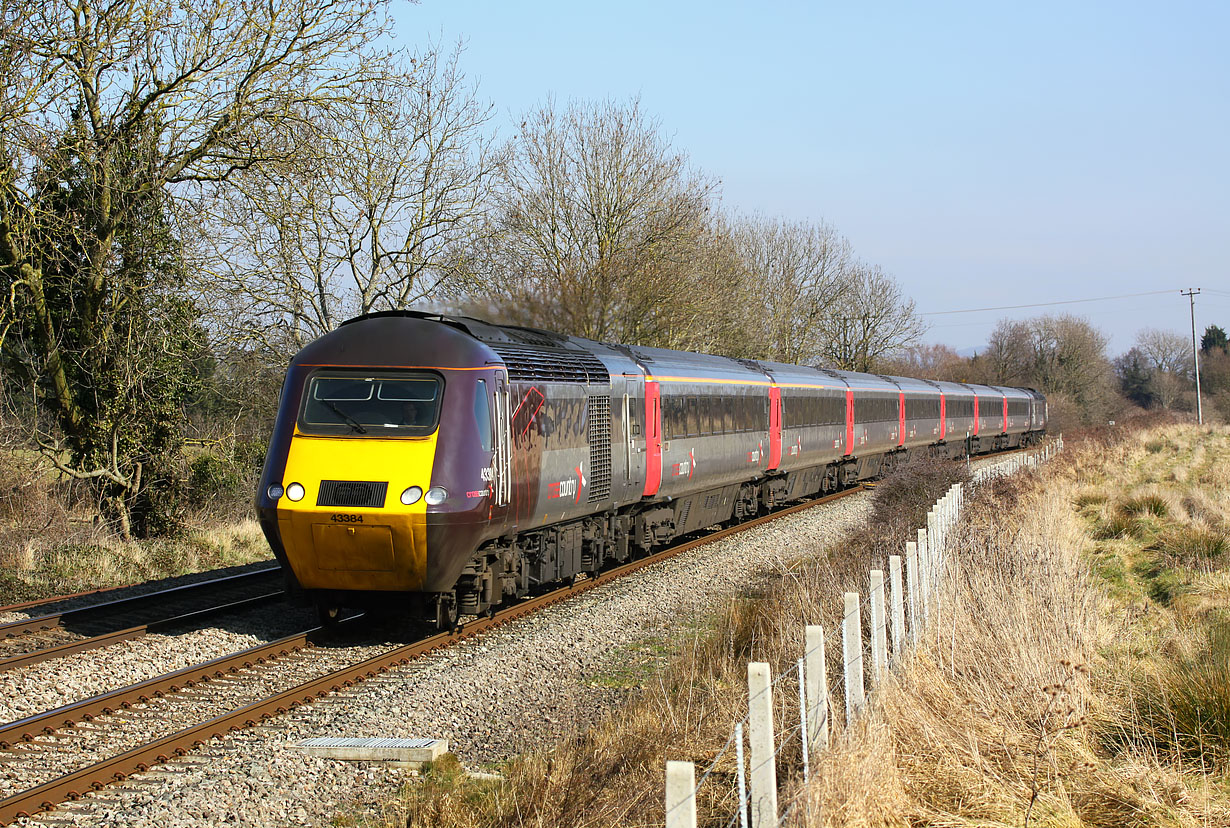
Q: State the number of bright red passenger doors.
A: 7